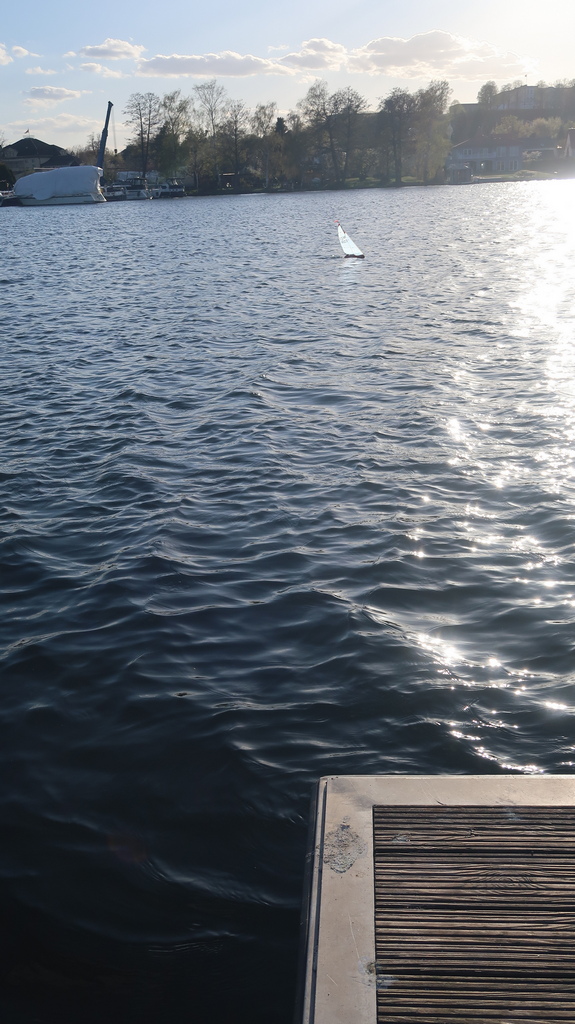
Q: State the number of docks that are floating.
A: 1